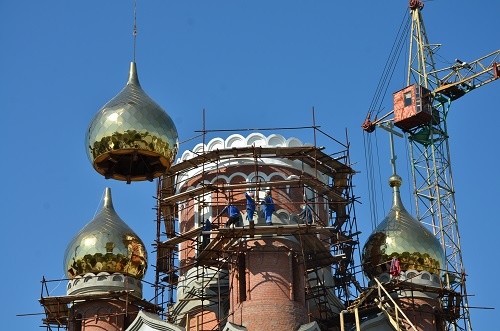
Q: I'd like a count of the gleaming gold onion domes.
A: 3